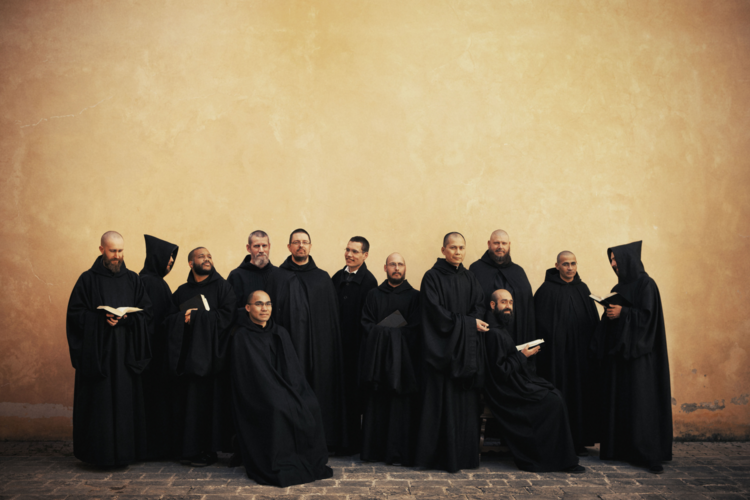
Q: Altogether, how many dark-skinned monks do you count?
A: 1